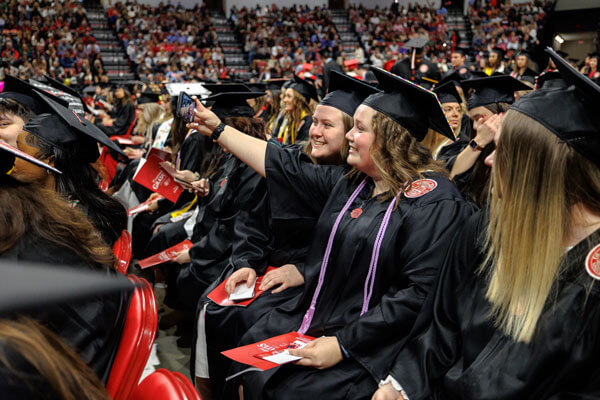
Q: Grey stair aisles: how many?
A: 4